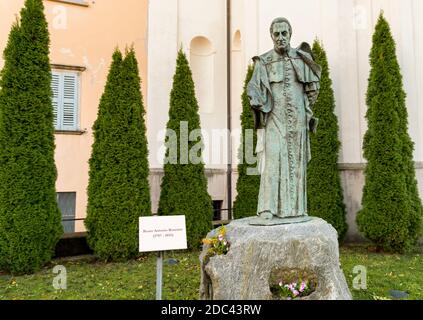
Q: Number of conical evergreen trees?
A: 6